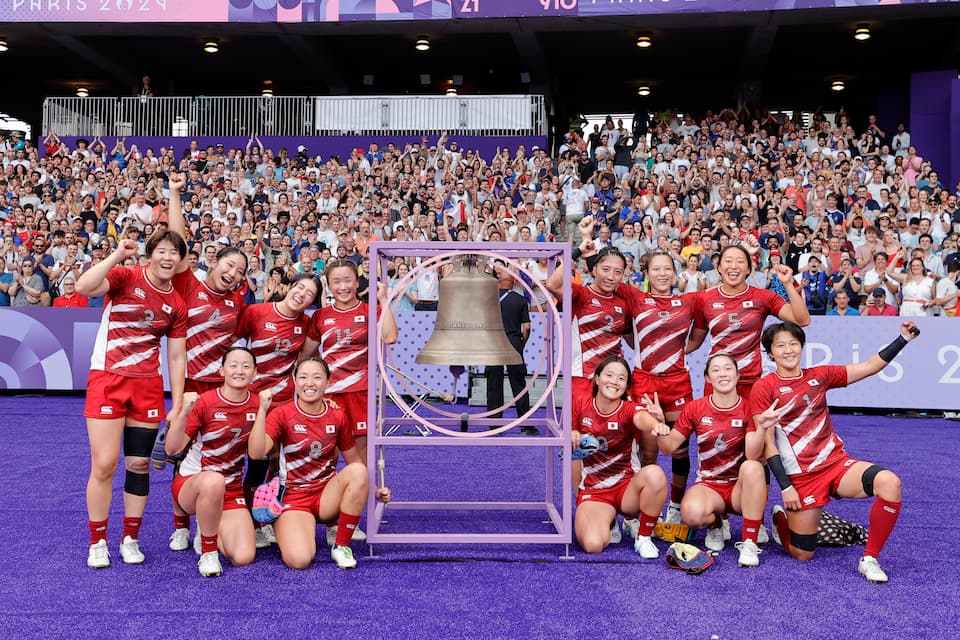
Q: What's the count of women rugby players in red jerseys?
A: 12